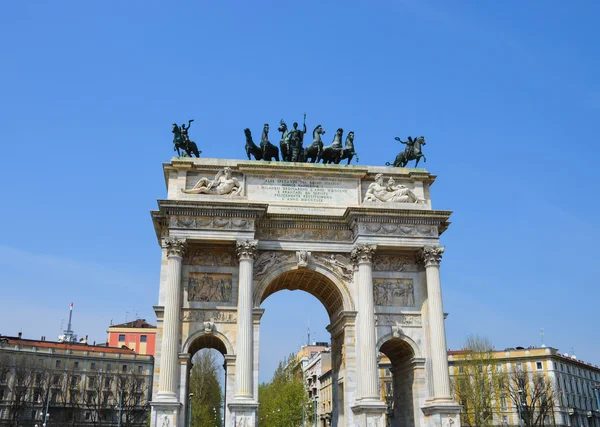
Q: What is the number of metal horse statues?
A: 8